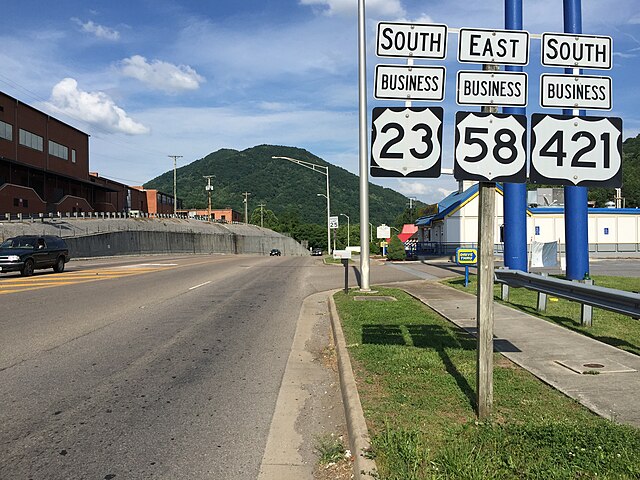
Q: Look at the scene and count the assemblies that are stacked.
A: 3